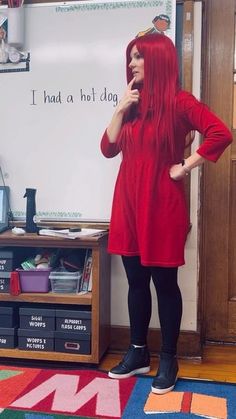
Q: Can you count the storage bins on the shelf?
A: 10